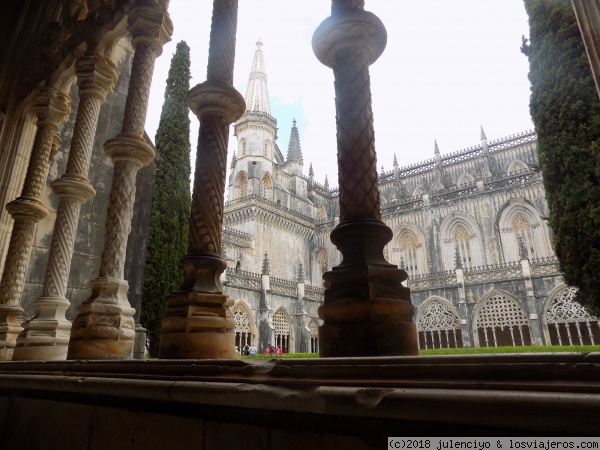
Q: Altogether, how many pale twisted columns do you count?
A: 3